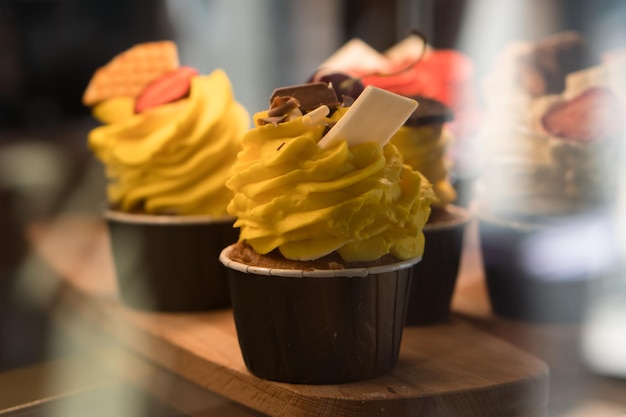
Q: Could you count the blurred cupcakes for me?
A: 4